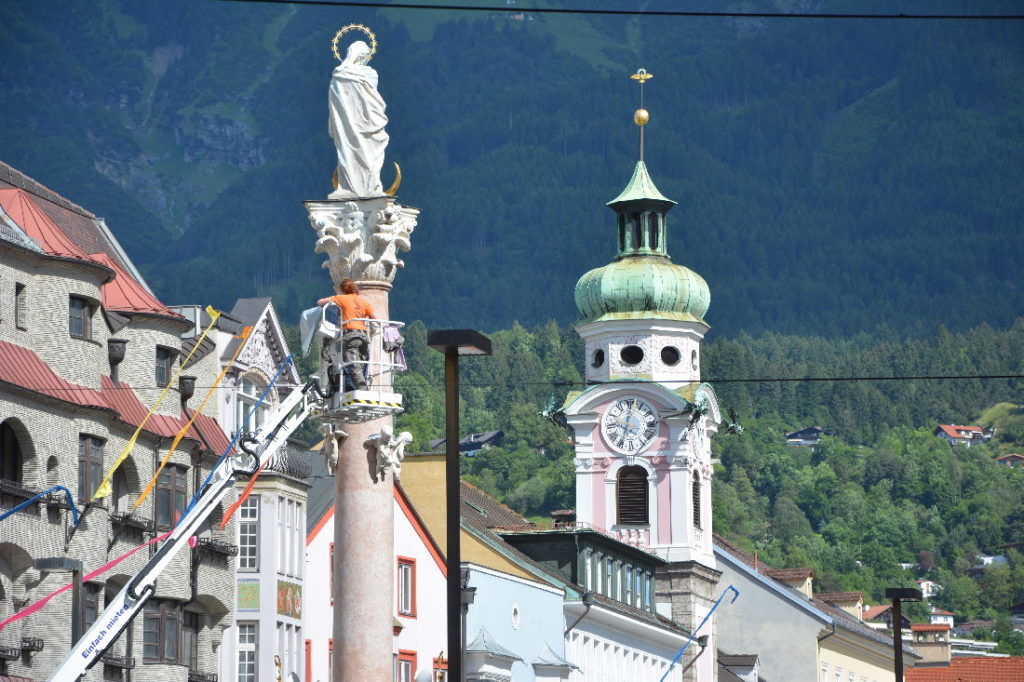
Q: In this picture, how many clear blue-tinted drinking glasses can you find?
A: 0